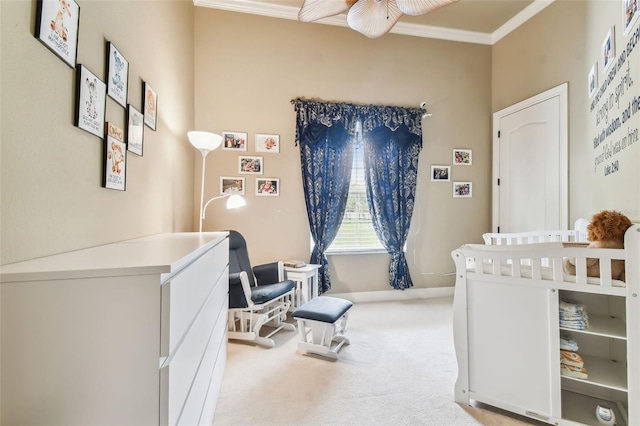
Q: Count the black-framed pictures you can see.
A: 6